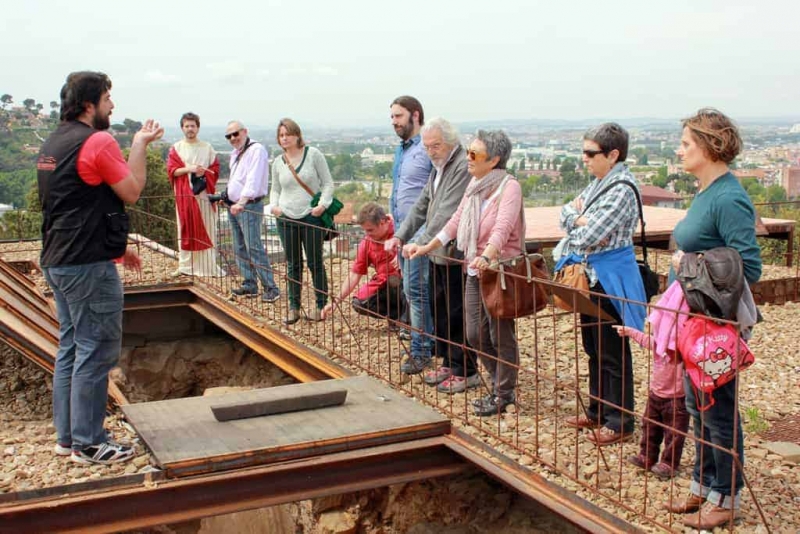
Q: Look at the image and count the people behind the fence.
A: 10